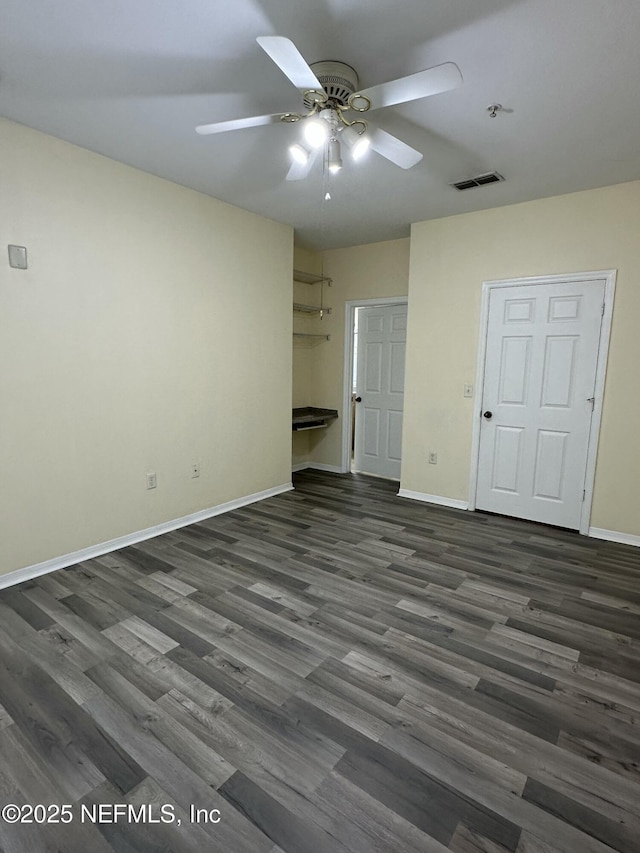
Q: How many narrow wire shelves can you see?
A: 3